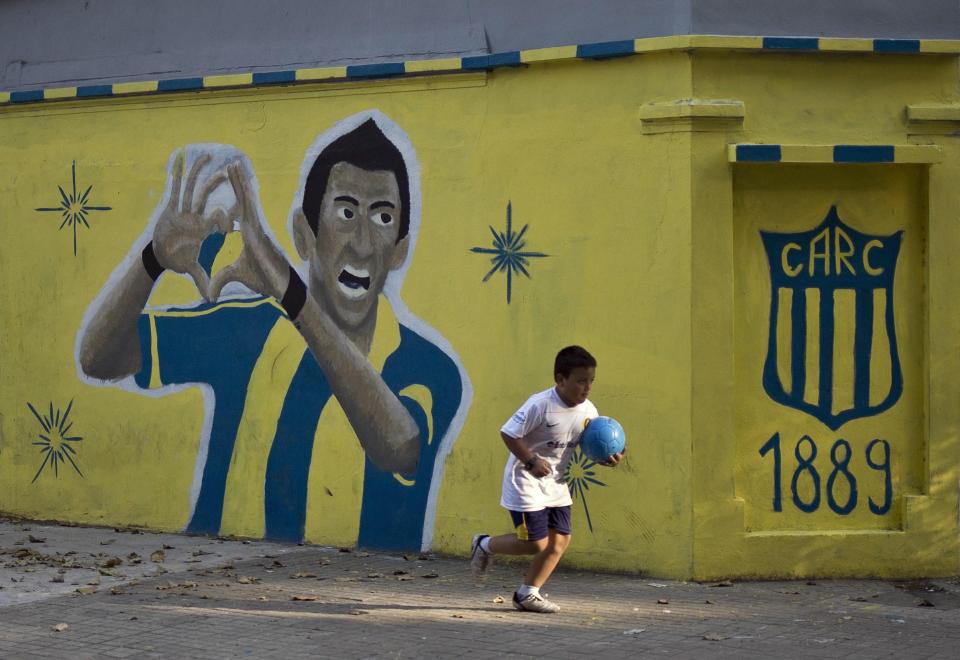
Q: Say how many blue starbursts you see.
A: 4